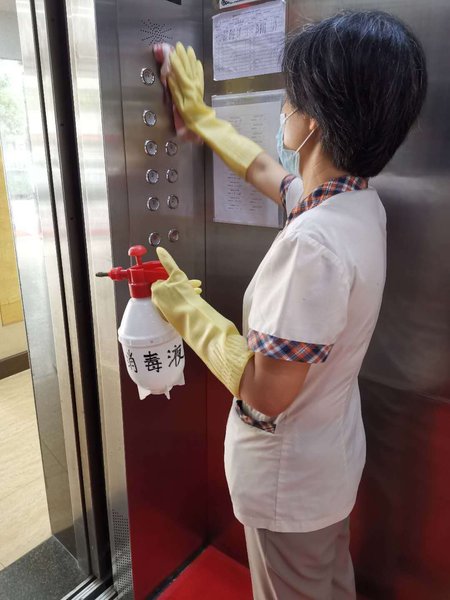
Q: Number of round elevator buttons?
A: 10